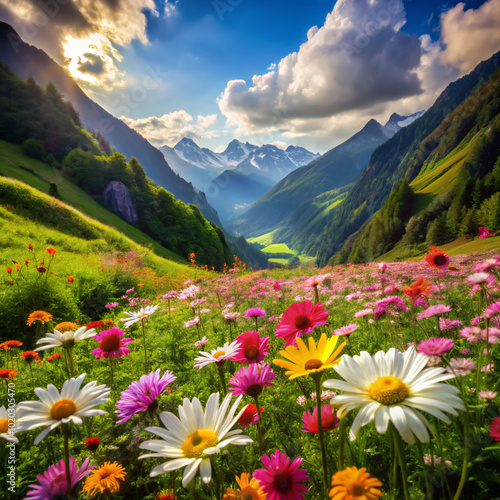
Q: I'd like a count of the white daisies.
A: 7